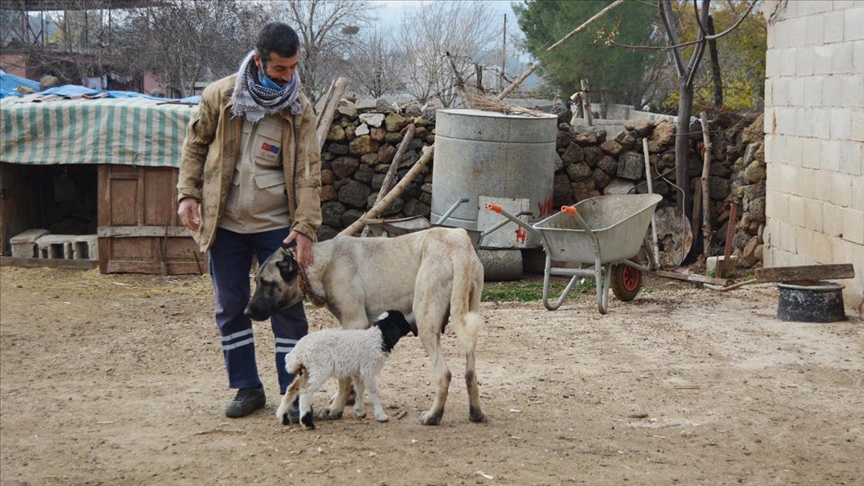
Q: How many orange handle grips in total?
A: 2